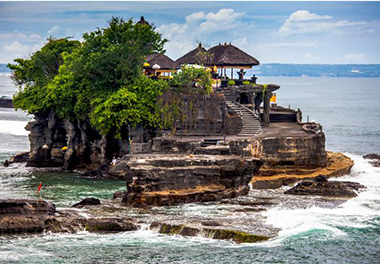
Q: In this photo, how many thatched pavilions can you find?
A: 3